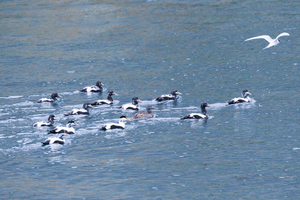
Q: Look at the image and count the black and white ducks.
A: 12